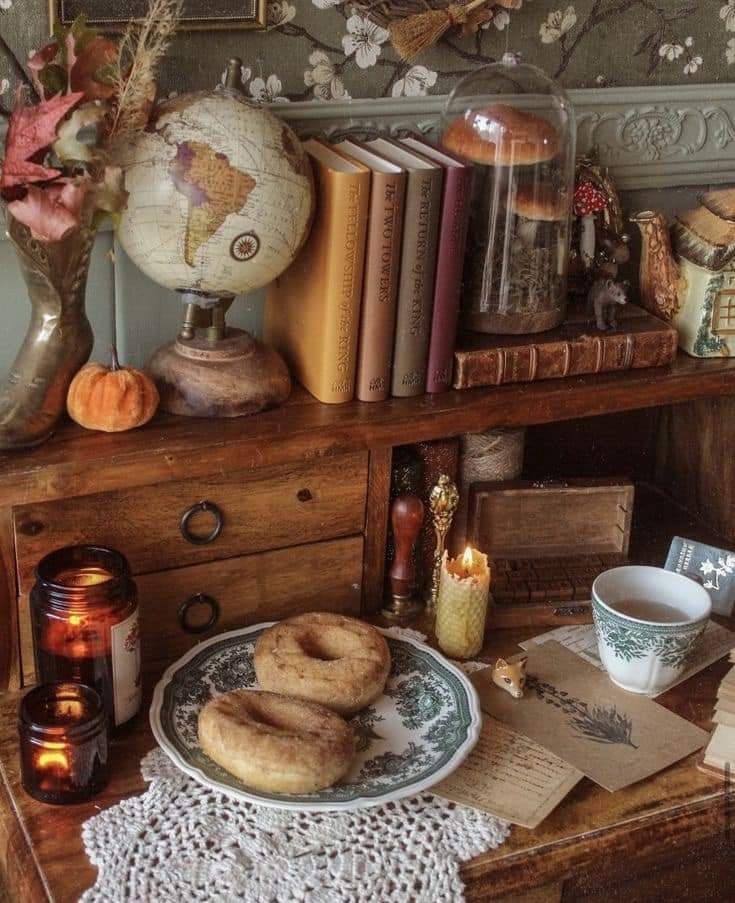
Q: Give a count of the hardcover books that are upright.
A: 4